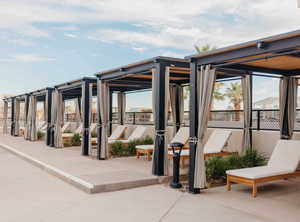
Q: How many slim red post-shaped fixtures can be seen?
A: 0